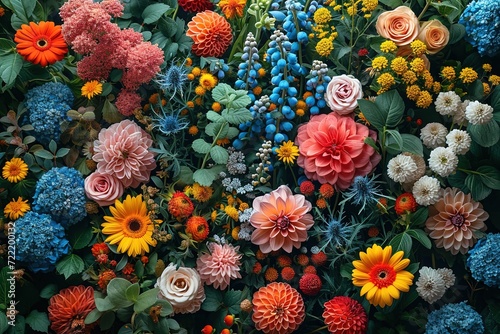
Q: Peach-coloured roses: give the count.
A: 2